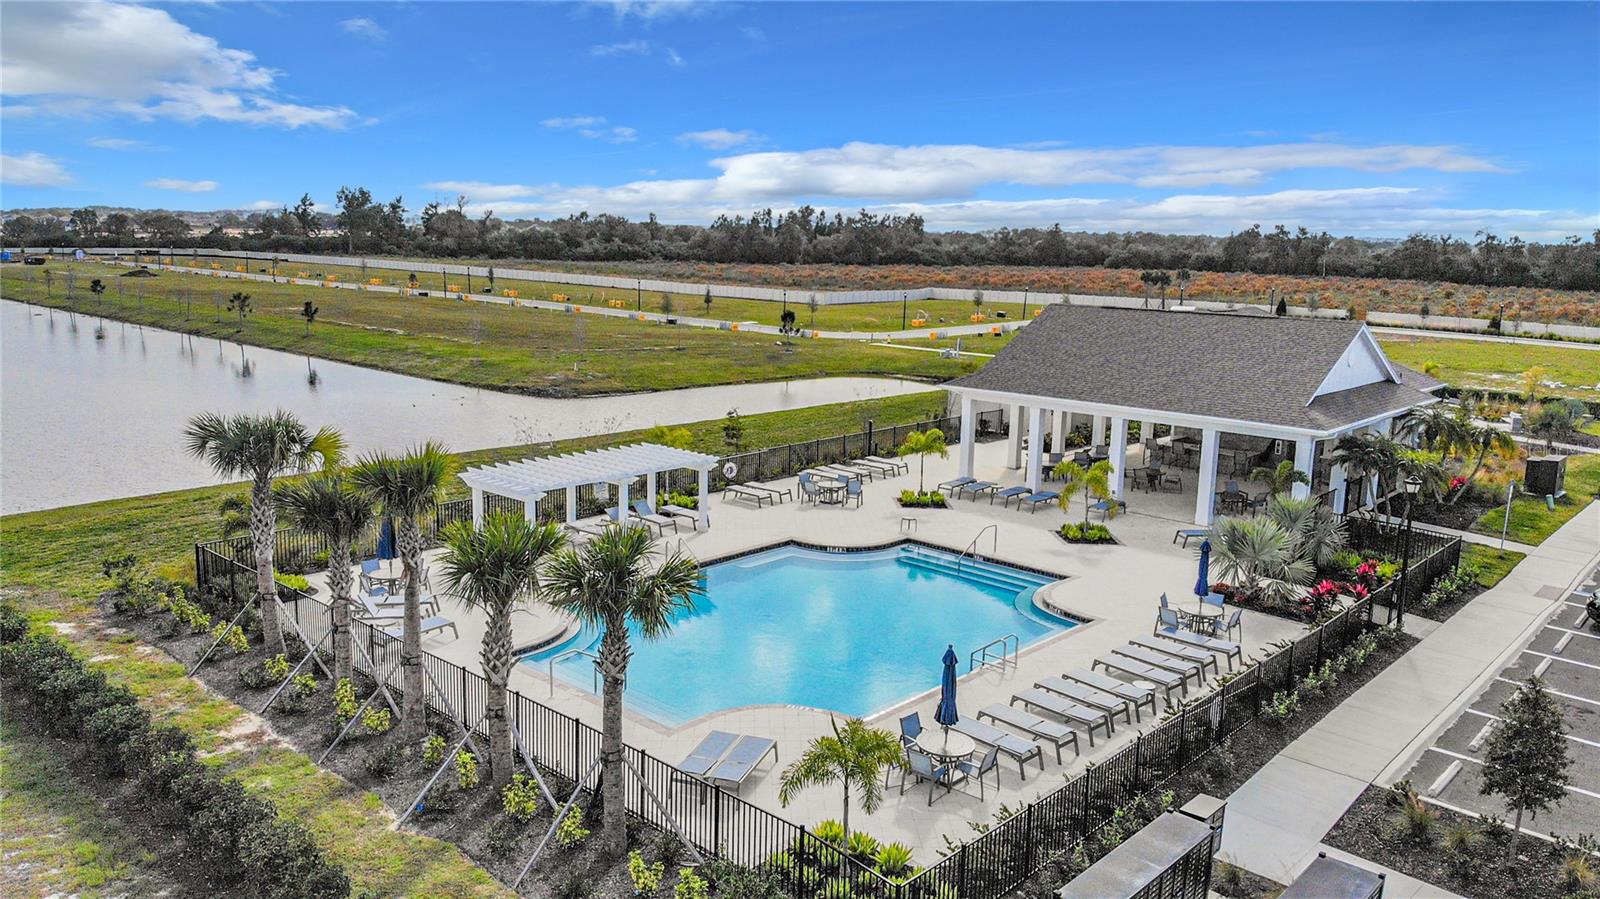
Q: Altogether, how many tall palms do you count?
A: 5